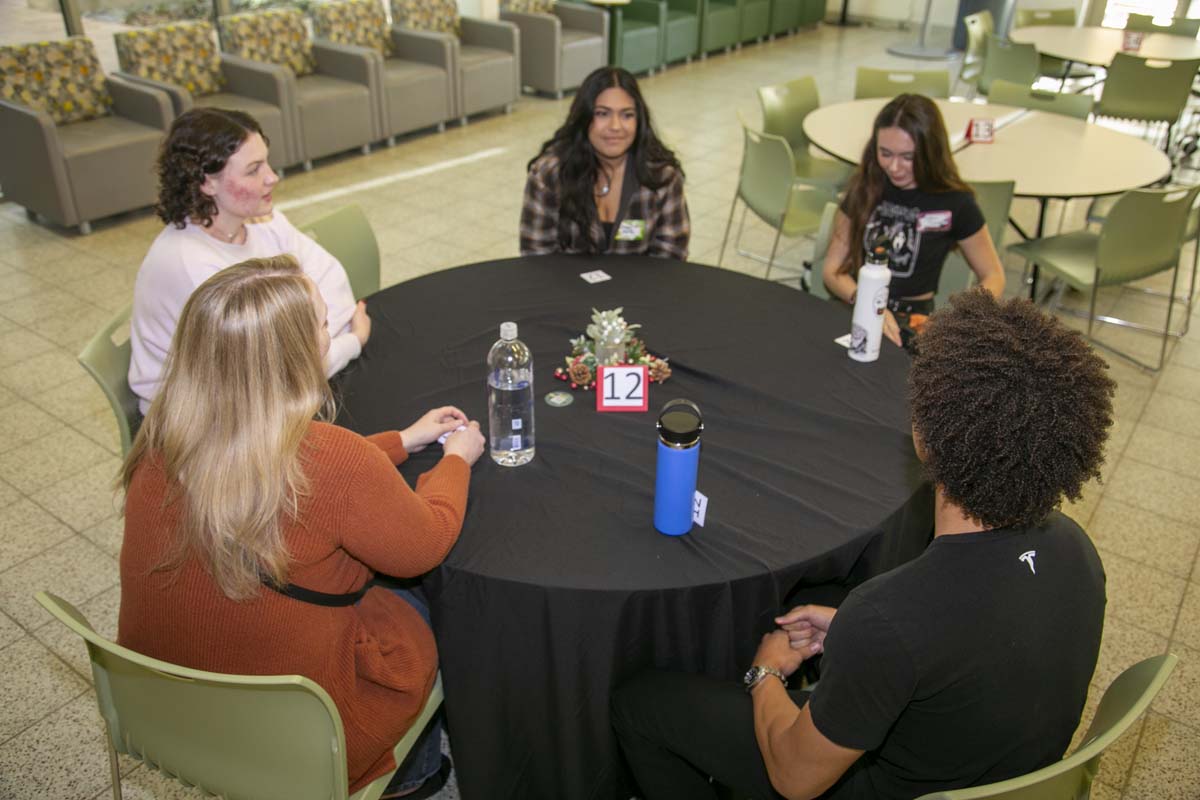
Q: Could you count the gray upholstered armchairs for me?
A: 6